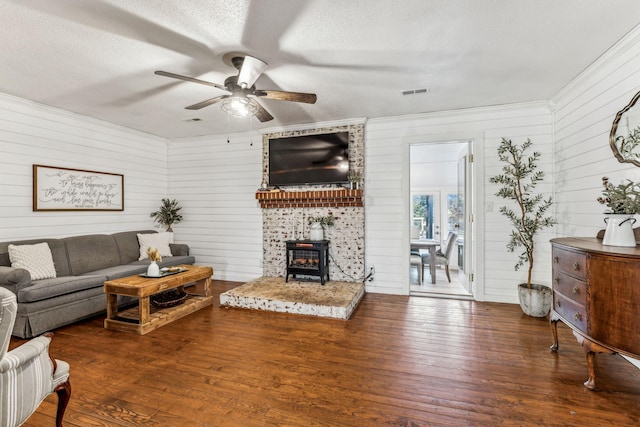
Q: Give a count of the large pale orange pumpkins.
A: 0